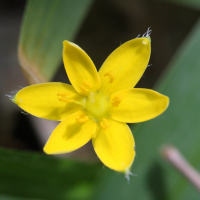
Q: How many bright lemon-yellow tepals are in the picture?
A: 6